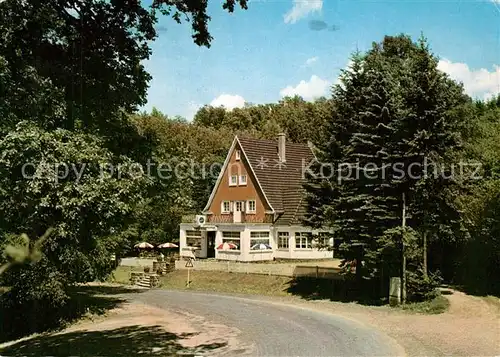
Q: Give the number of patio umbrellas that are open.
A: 4